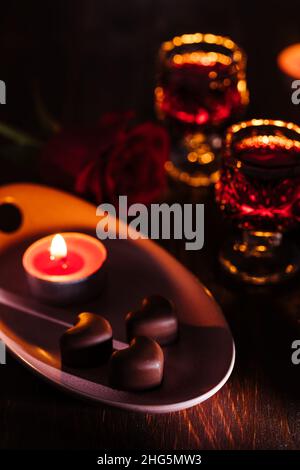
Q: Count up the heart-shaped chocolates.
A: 3